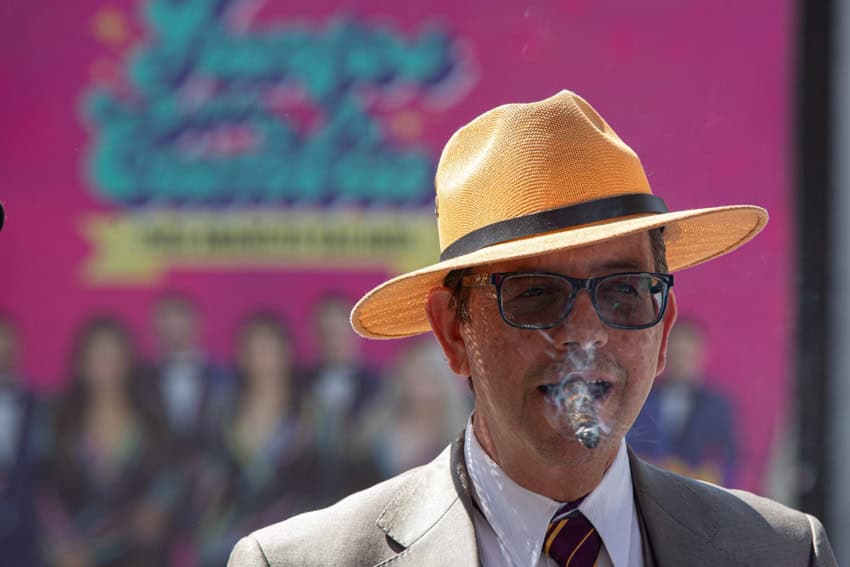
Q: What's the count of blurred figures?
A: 7